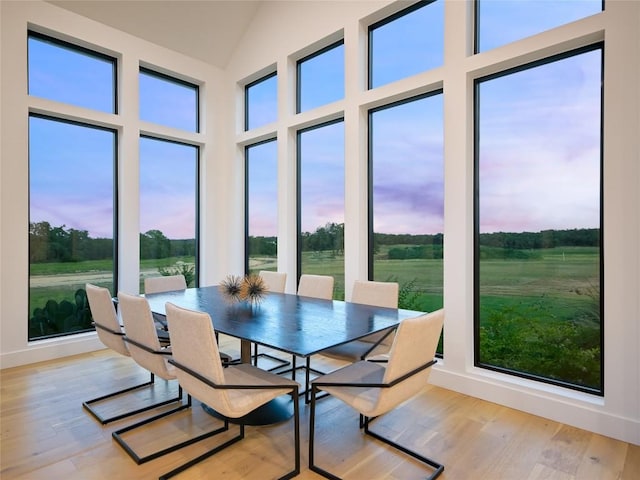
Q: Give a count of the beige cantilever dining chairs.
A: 8